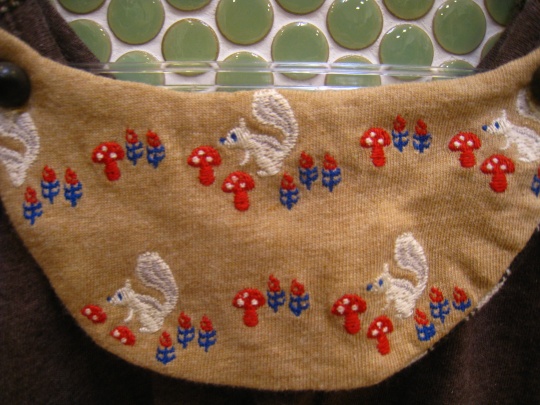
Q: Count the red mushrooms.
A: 11